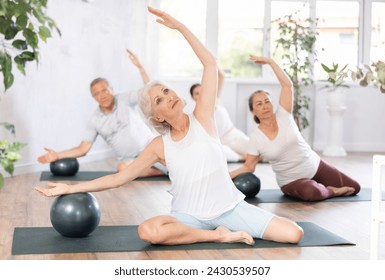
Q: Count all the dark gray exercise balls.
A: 3